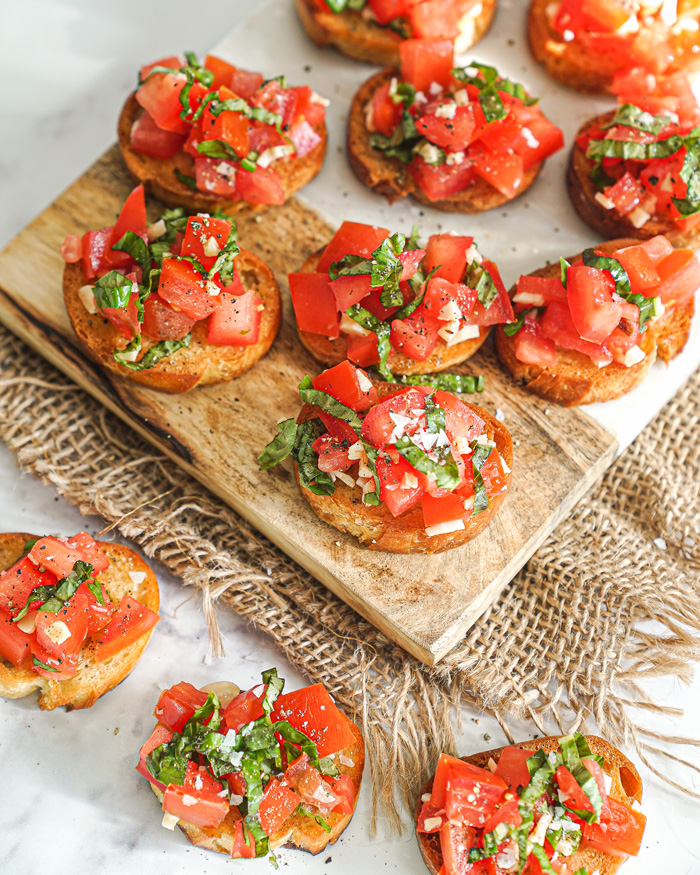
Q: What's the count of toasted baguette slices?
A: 12